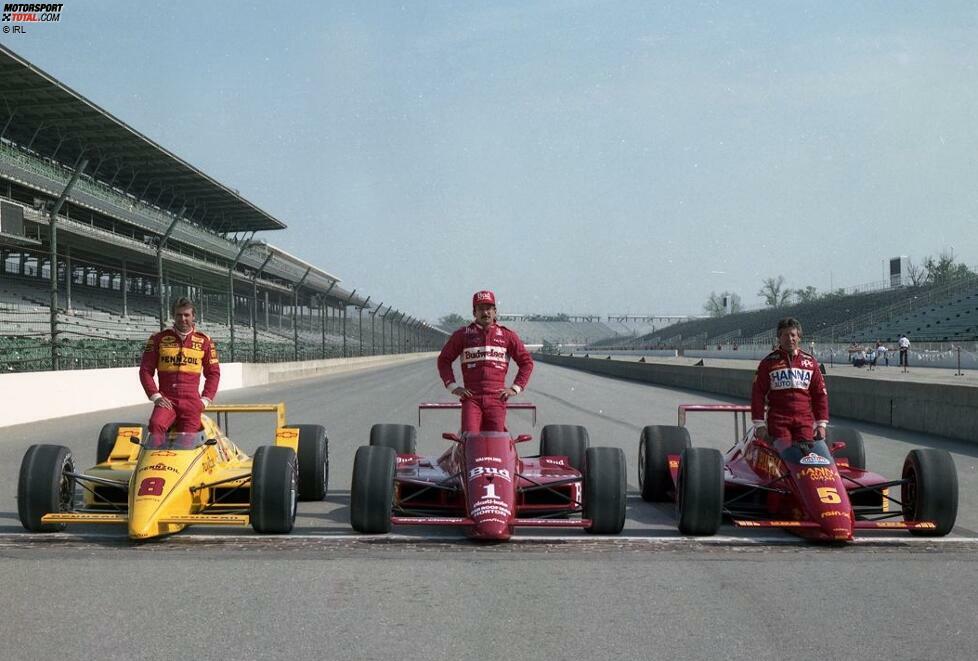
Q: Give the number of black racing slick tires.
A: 12